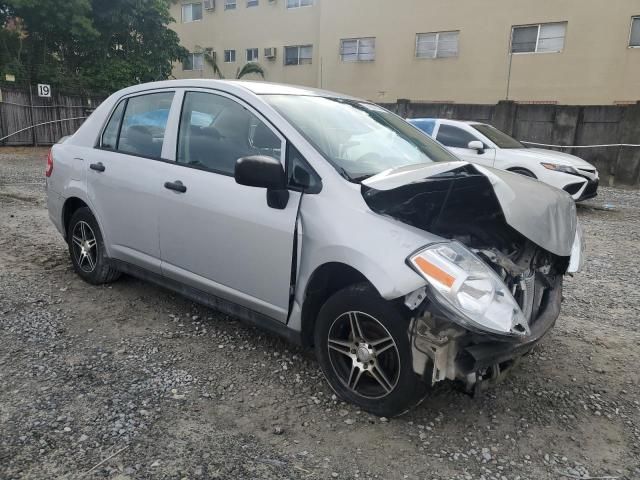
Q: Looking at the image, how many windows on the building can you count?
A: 12